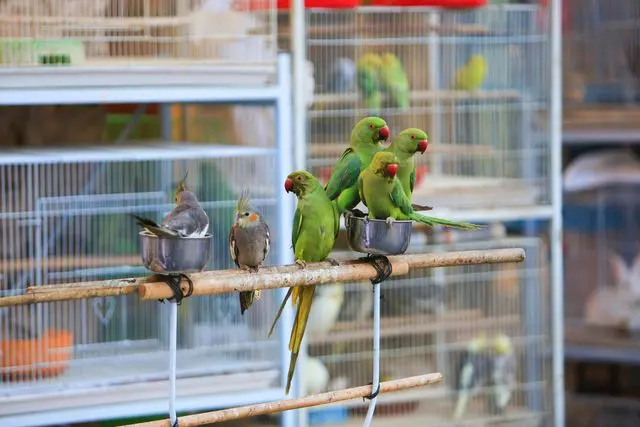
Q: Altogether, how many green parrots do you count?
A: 4